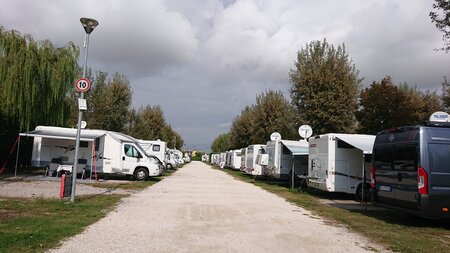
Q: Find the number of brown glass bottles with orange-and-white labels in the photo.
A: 0